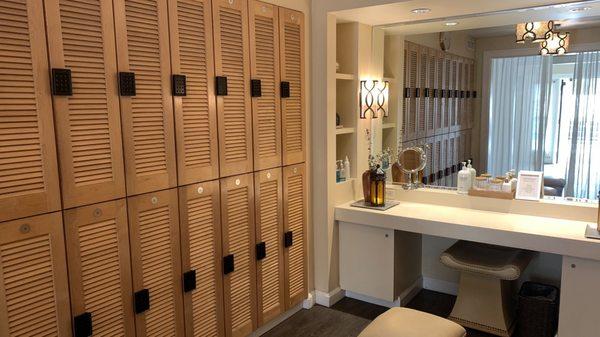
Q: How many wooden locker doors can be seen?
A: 14